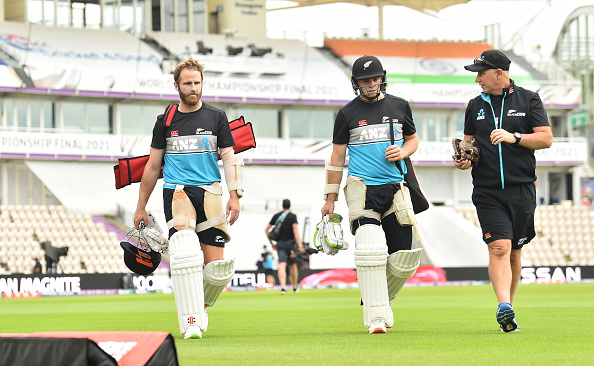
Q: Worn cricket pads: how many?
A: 4